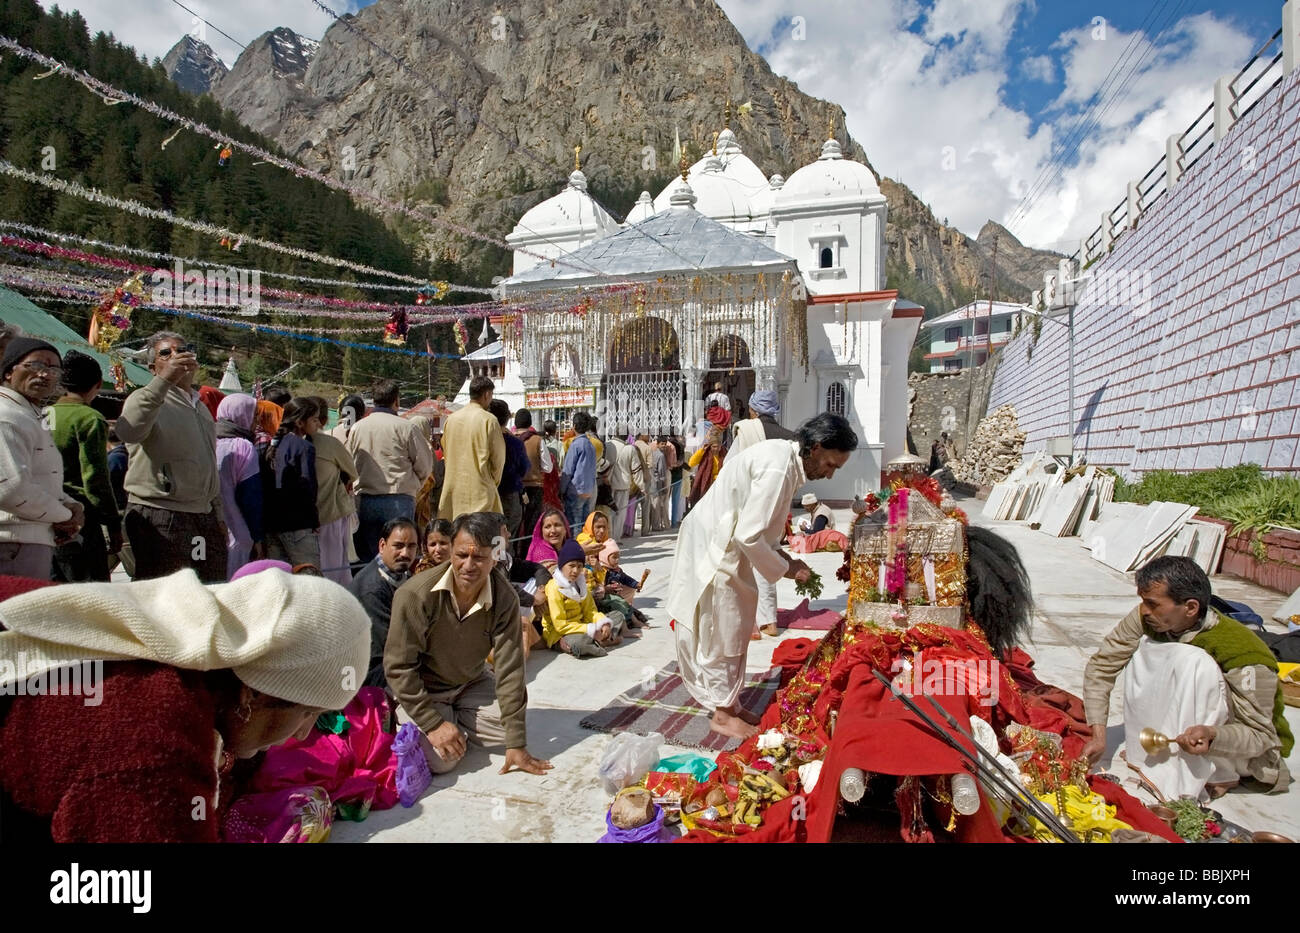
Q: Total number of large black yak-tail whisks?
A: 1